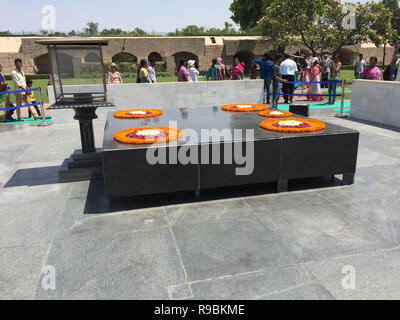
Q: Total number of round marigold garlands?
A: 5